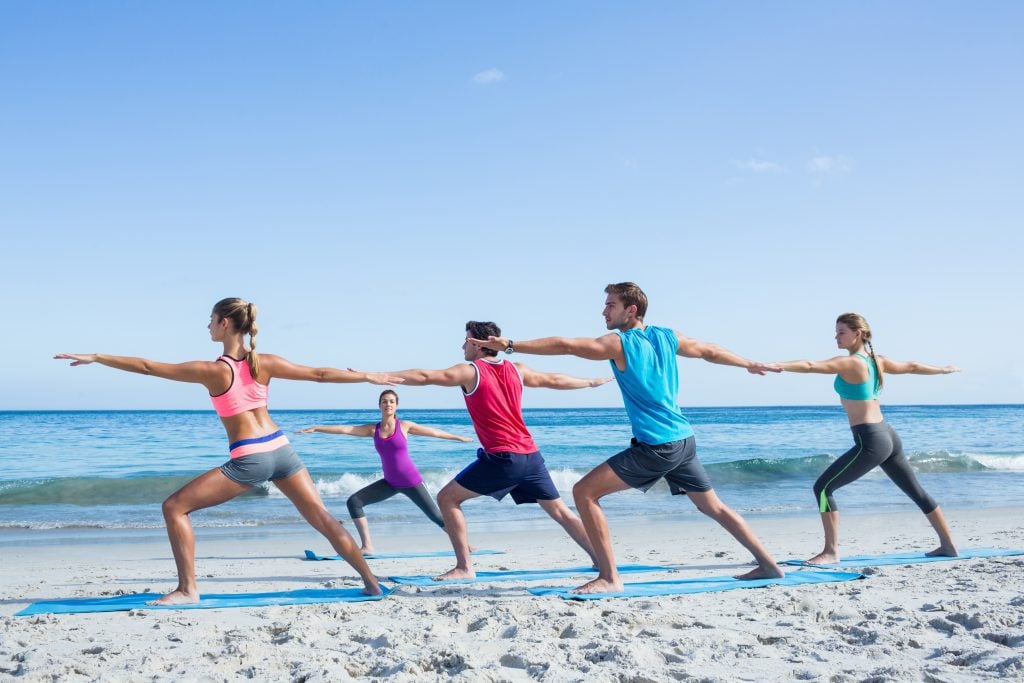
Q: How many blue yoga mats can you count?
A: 5